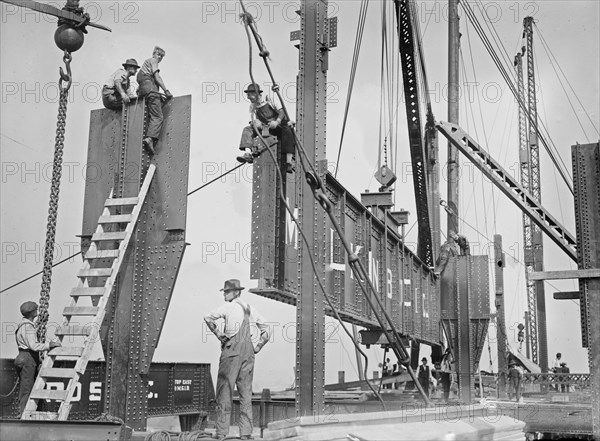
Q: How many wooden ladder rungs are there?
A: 12